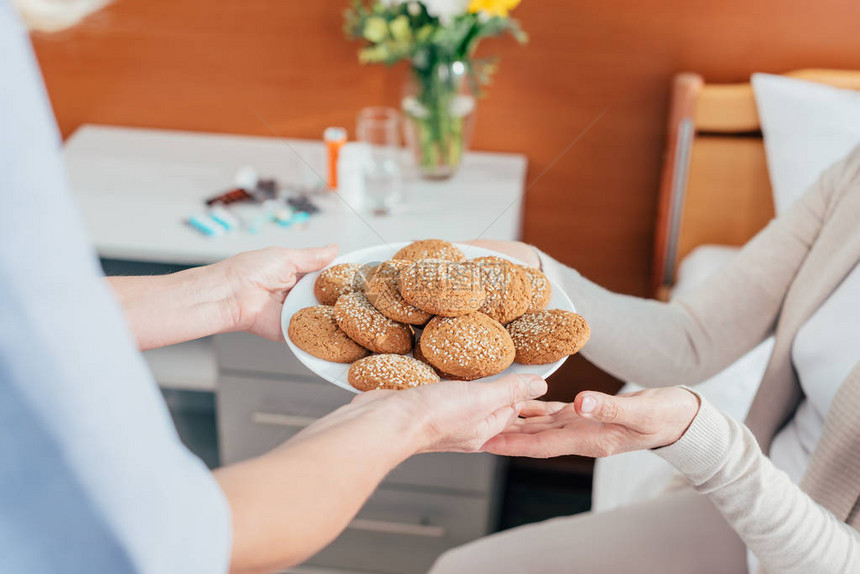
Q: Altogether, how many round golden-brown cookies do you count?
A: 12